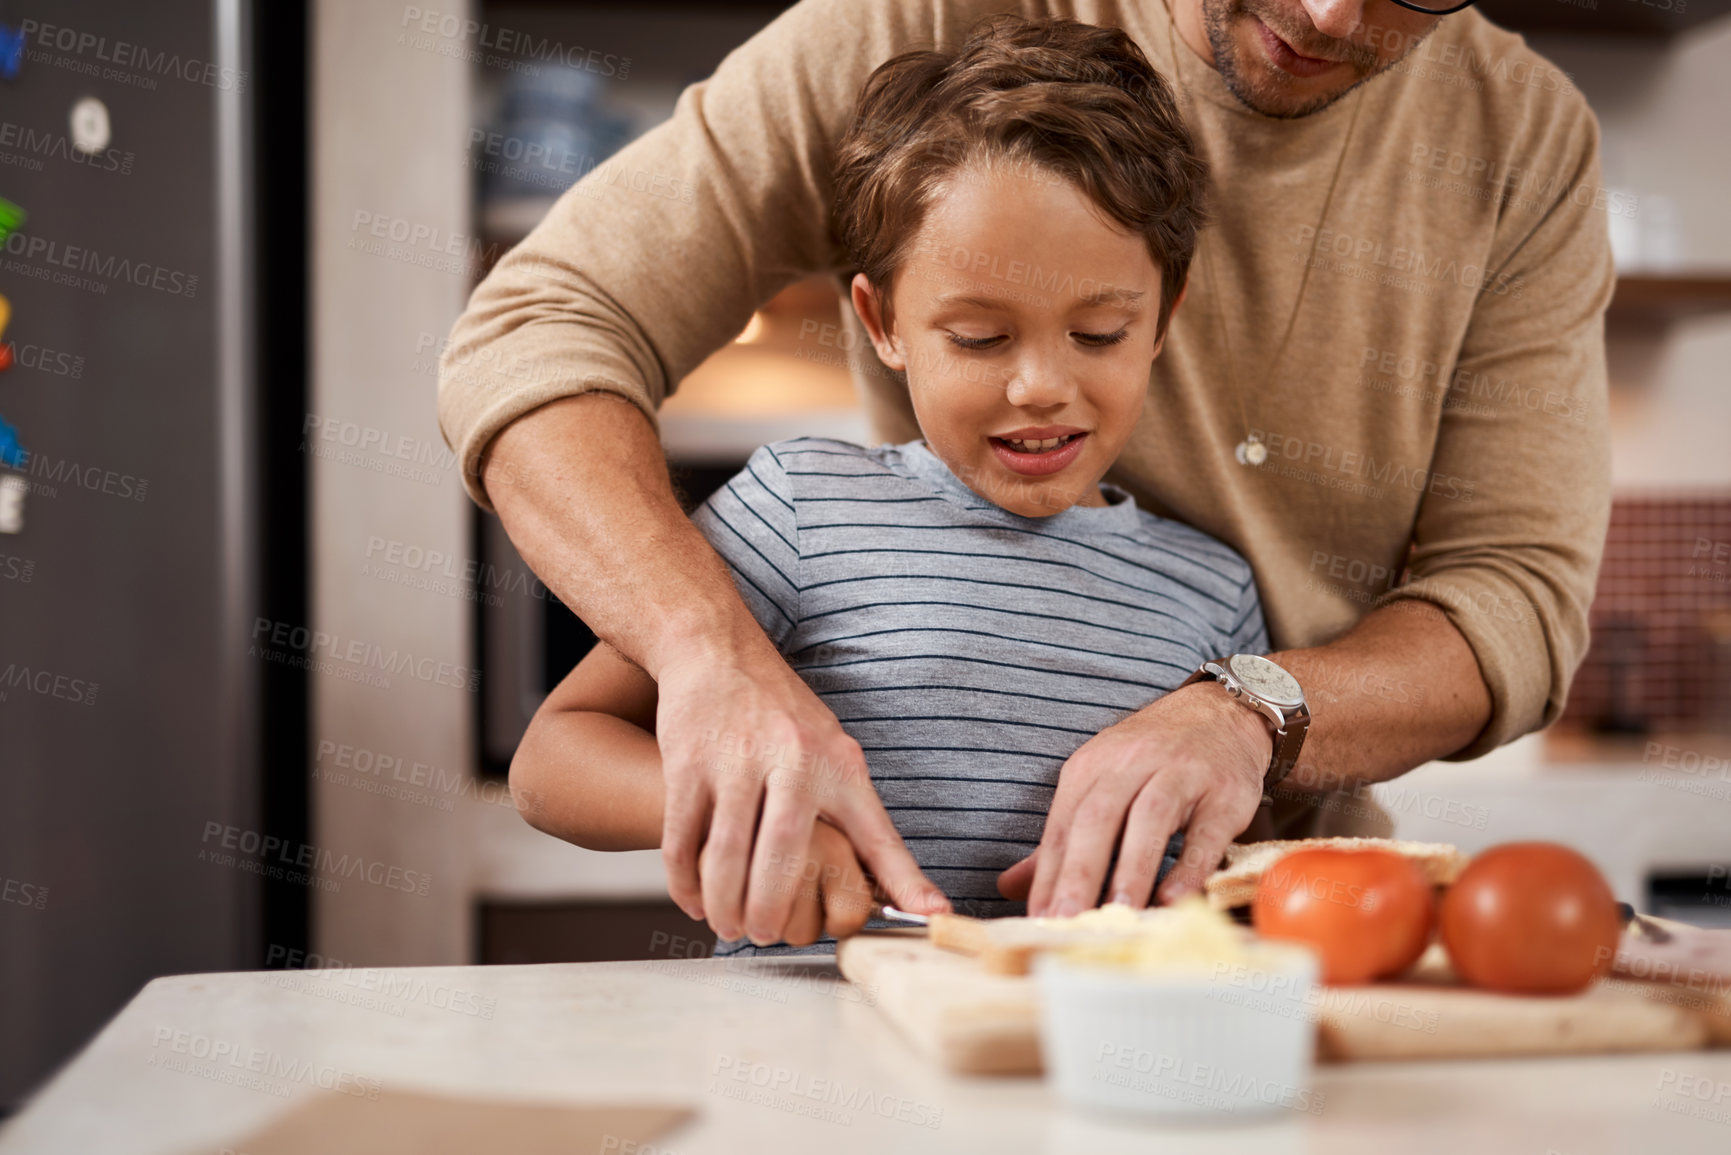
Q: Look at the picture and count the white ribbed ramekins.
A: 1